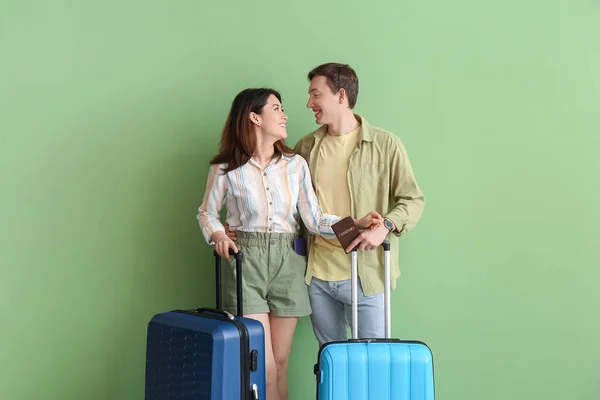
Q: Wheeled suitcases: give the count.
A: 2